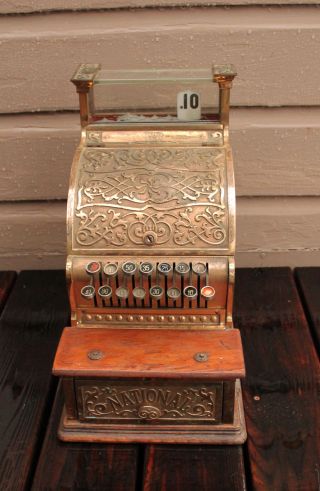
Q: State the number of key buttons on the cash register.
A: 15